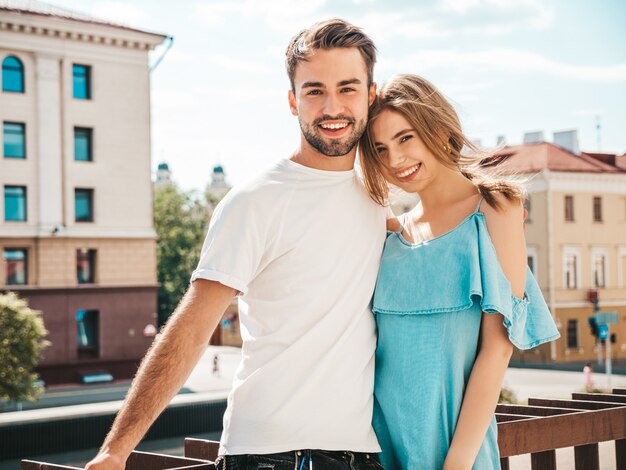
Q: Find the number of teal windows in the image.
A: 6